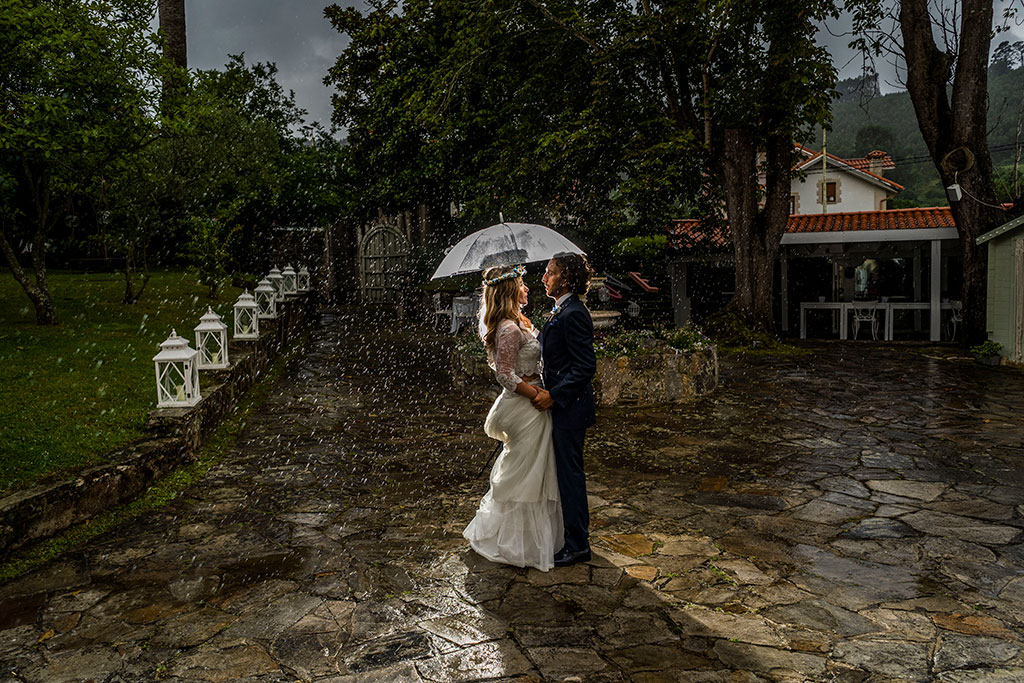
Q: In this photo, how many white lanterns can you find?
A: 7